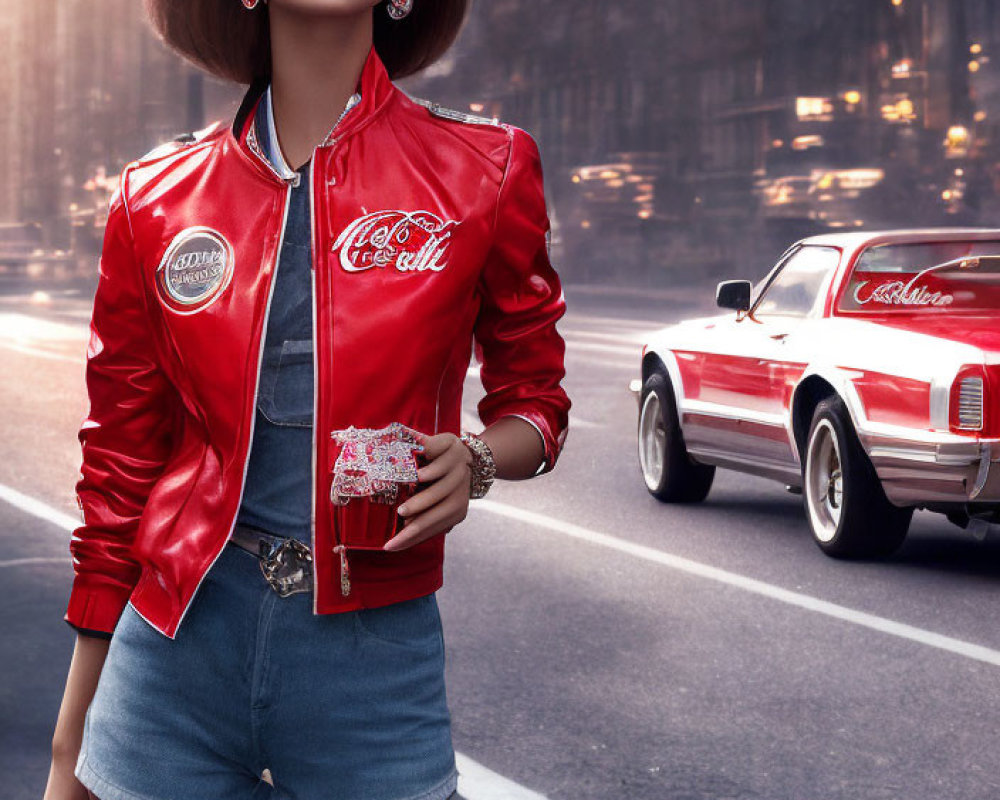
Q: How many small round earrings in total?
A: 2